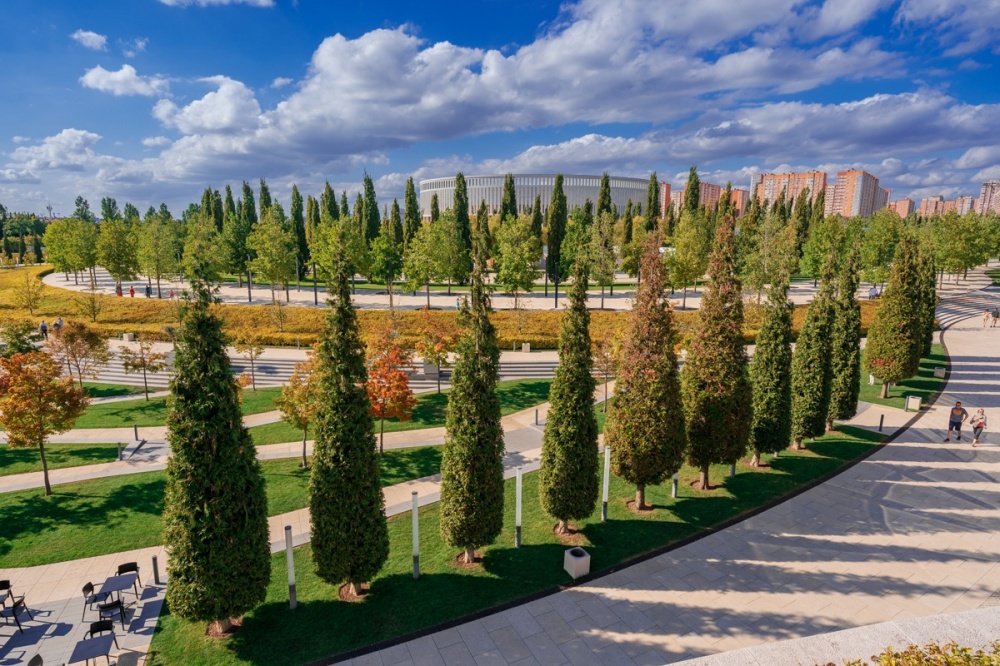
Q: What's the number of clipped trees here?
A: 11